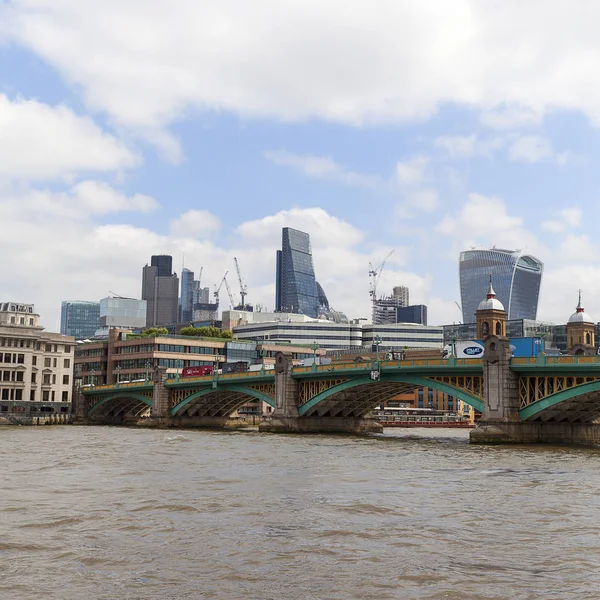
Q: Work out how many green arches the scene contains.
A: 4